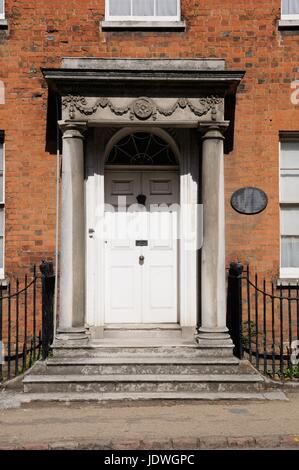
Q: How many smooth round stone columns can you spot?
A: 2